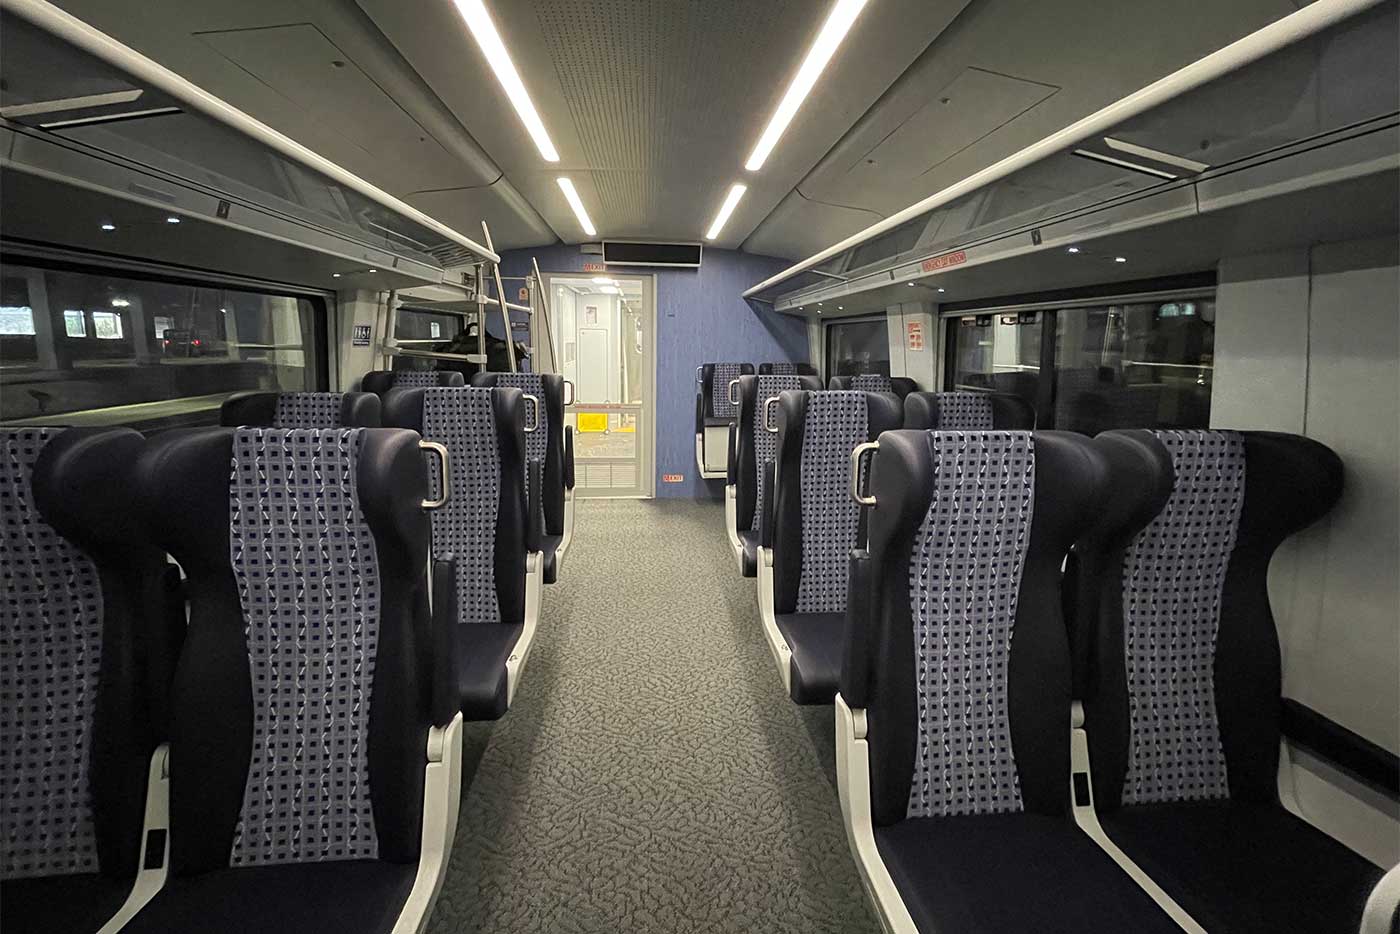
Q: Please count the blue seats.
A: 14